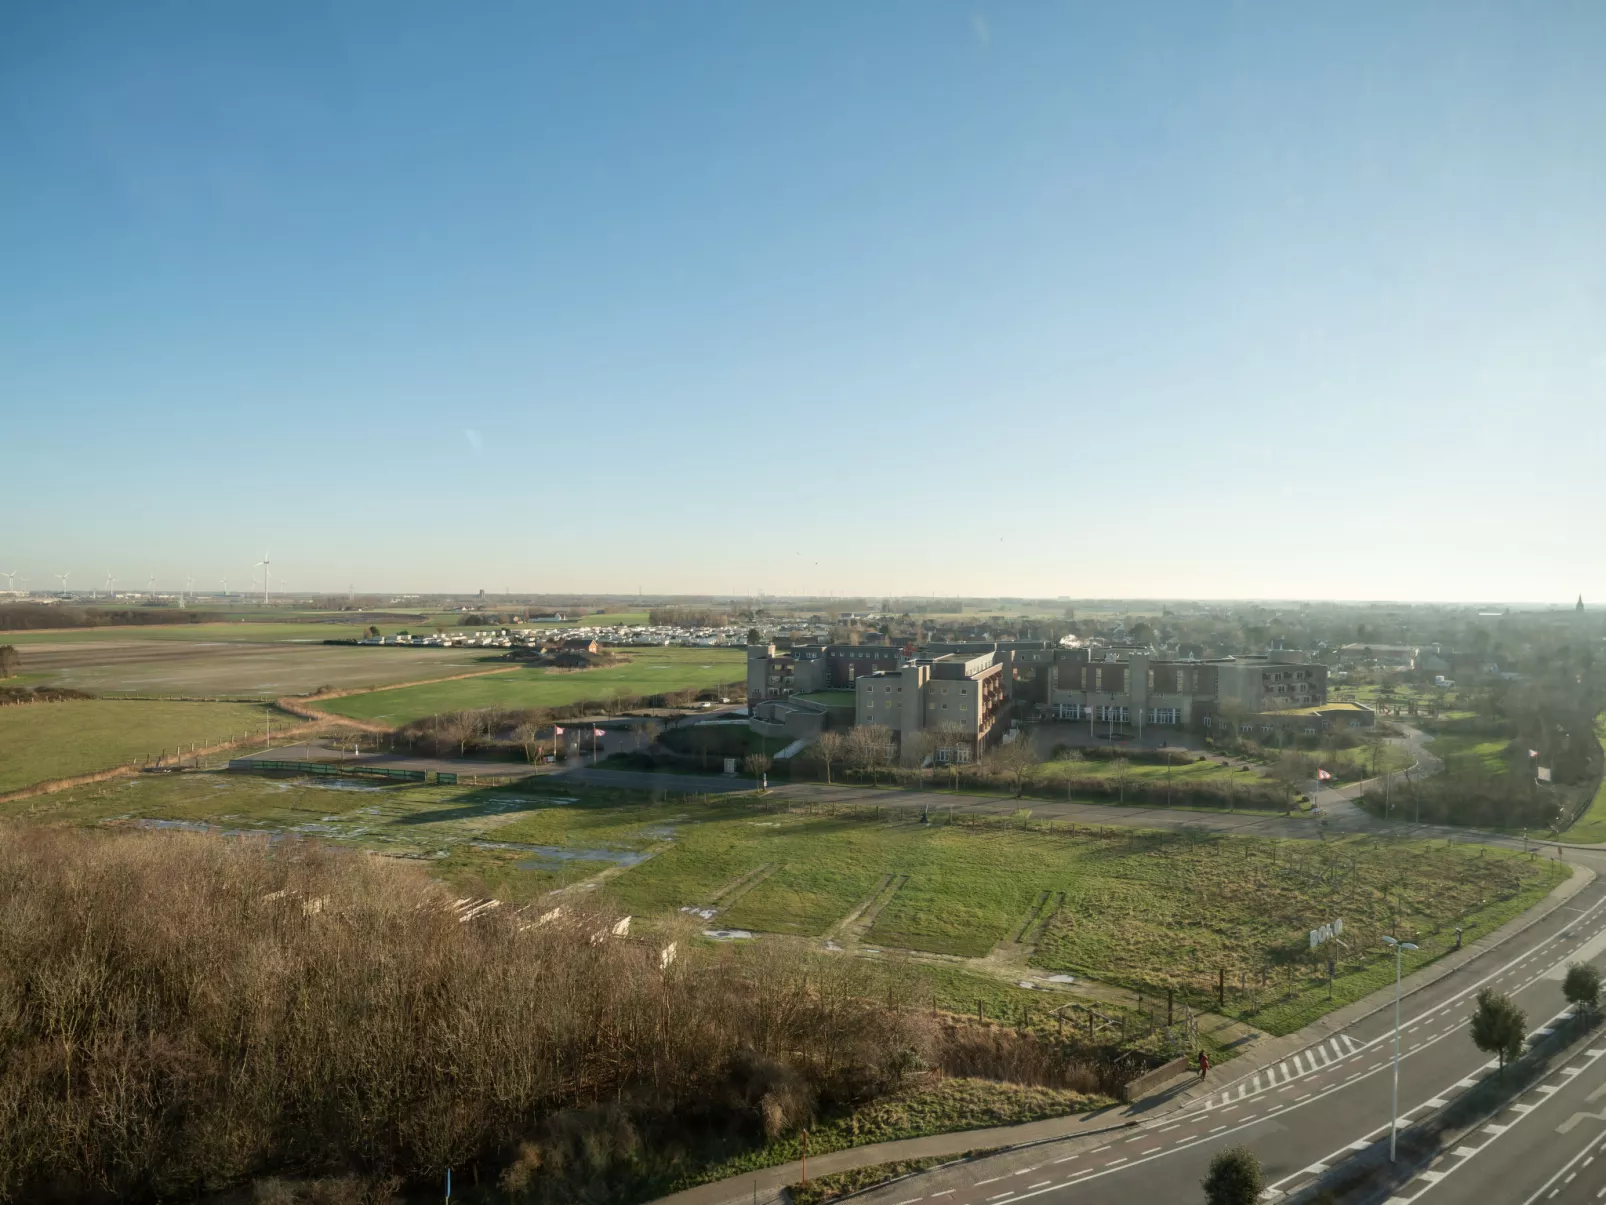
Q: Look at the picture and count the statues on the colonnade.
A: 0